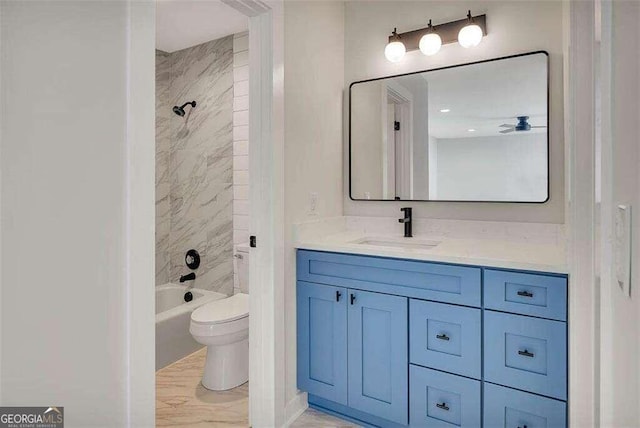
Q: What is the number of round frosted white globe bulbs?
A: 3